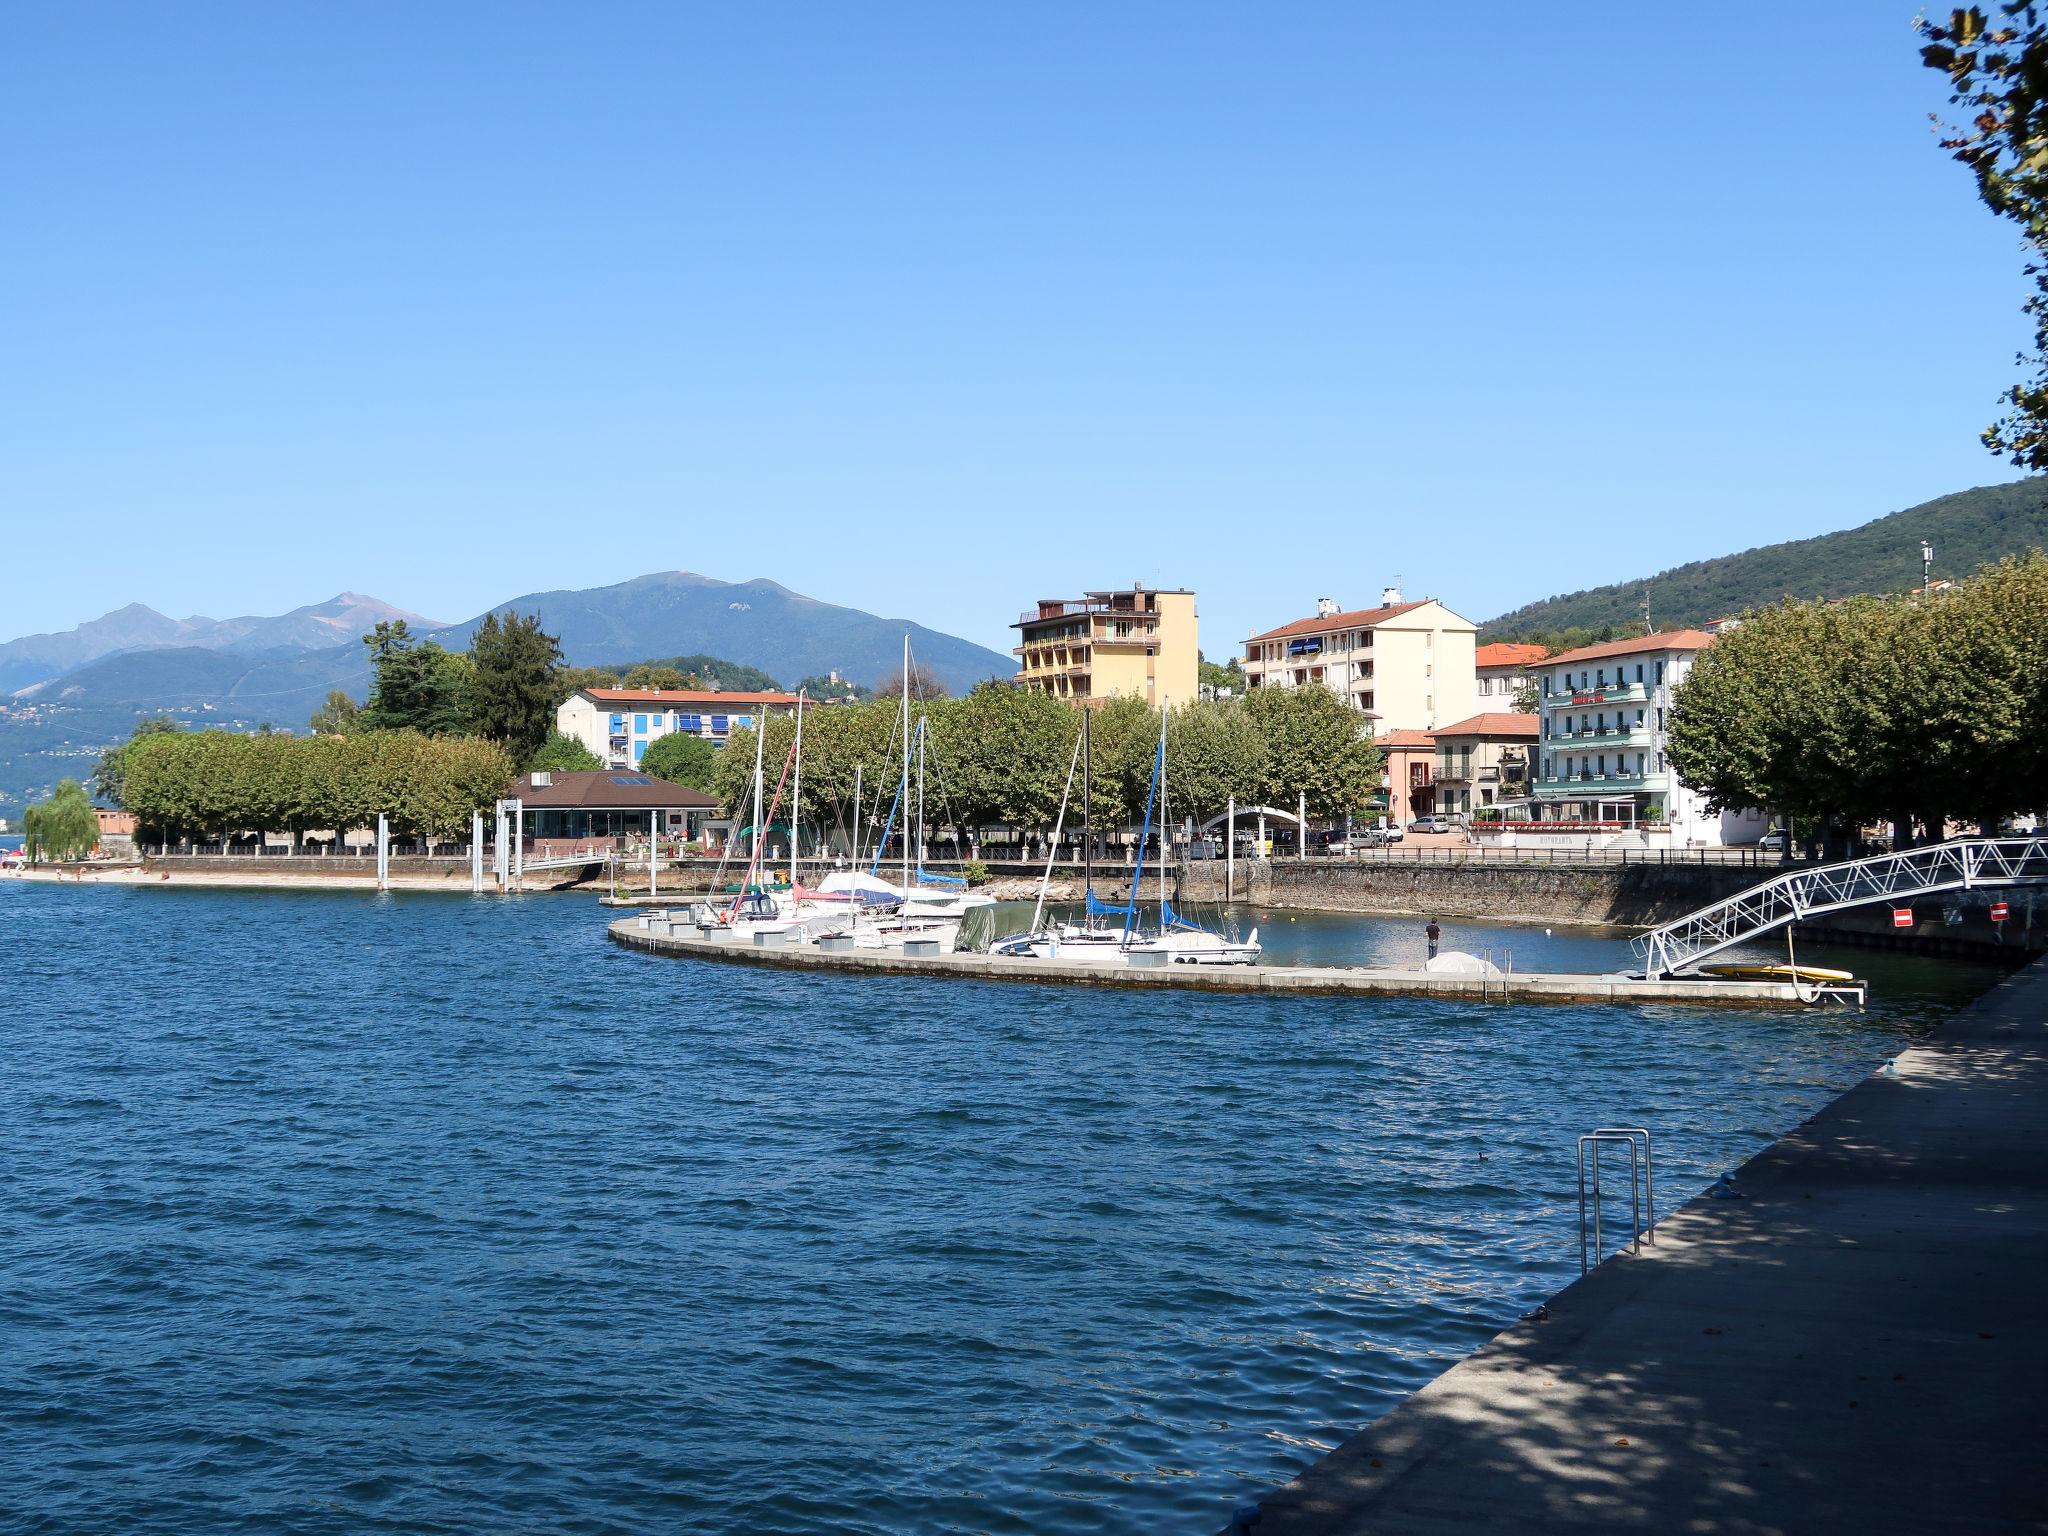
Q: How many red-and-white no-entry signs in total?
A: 2